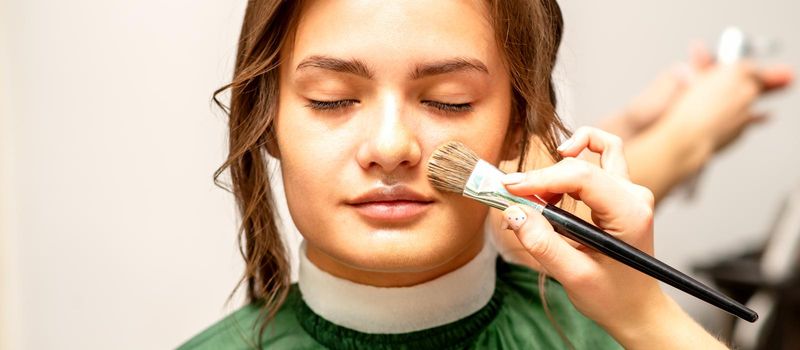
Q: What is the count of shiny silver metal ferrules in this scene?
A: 1